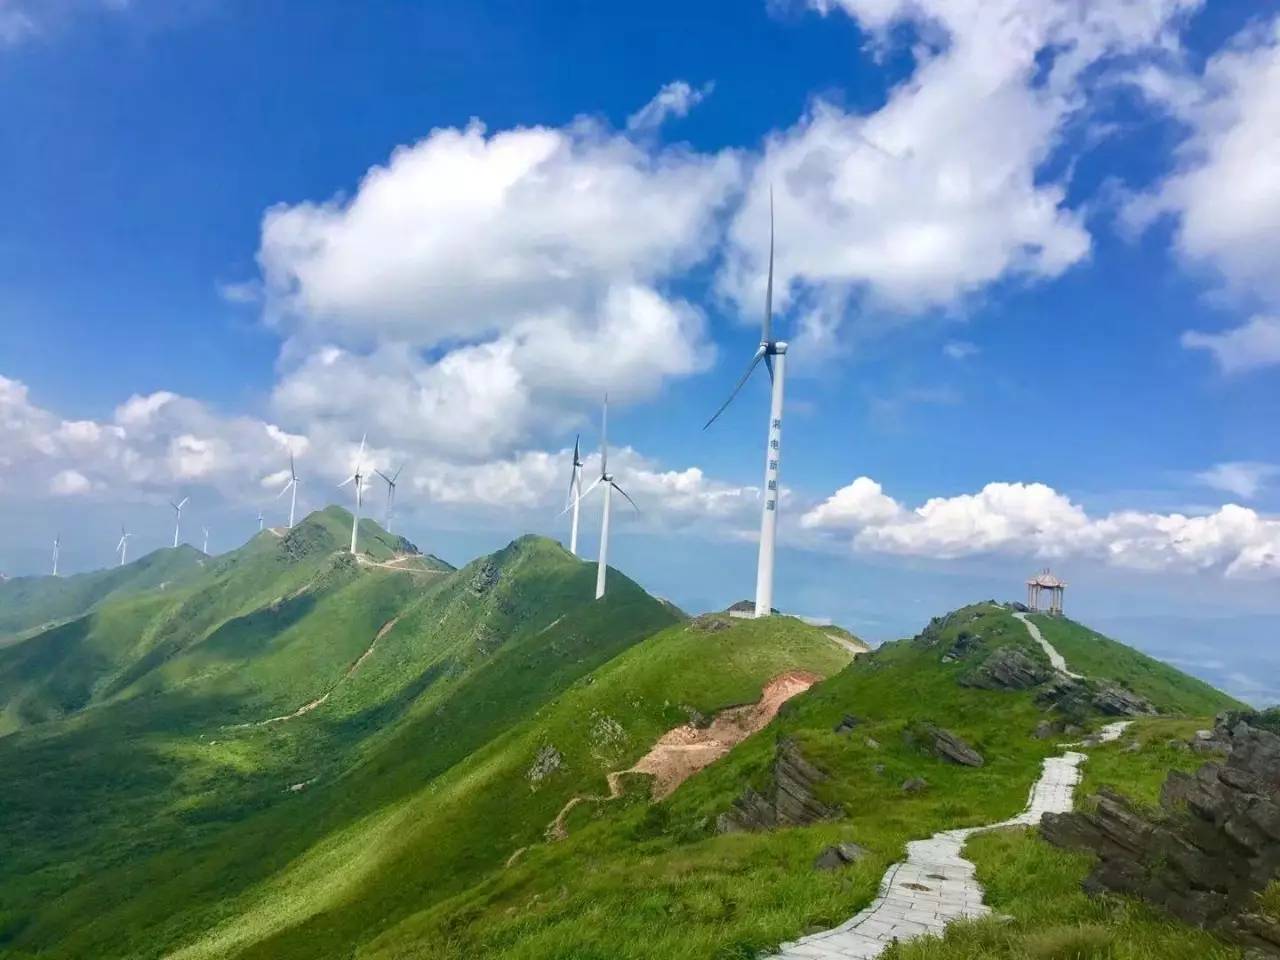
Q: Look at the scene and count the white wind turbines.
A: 11